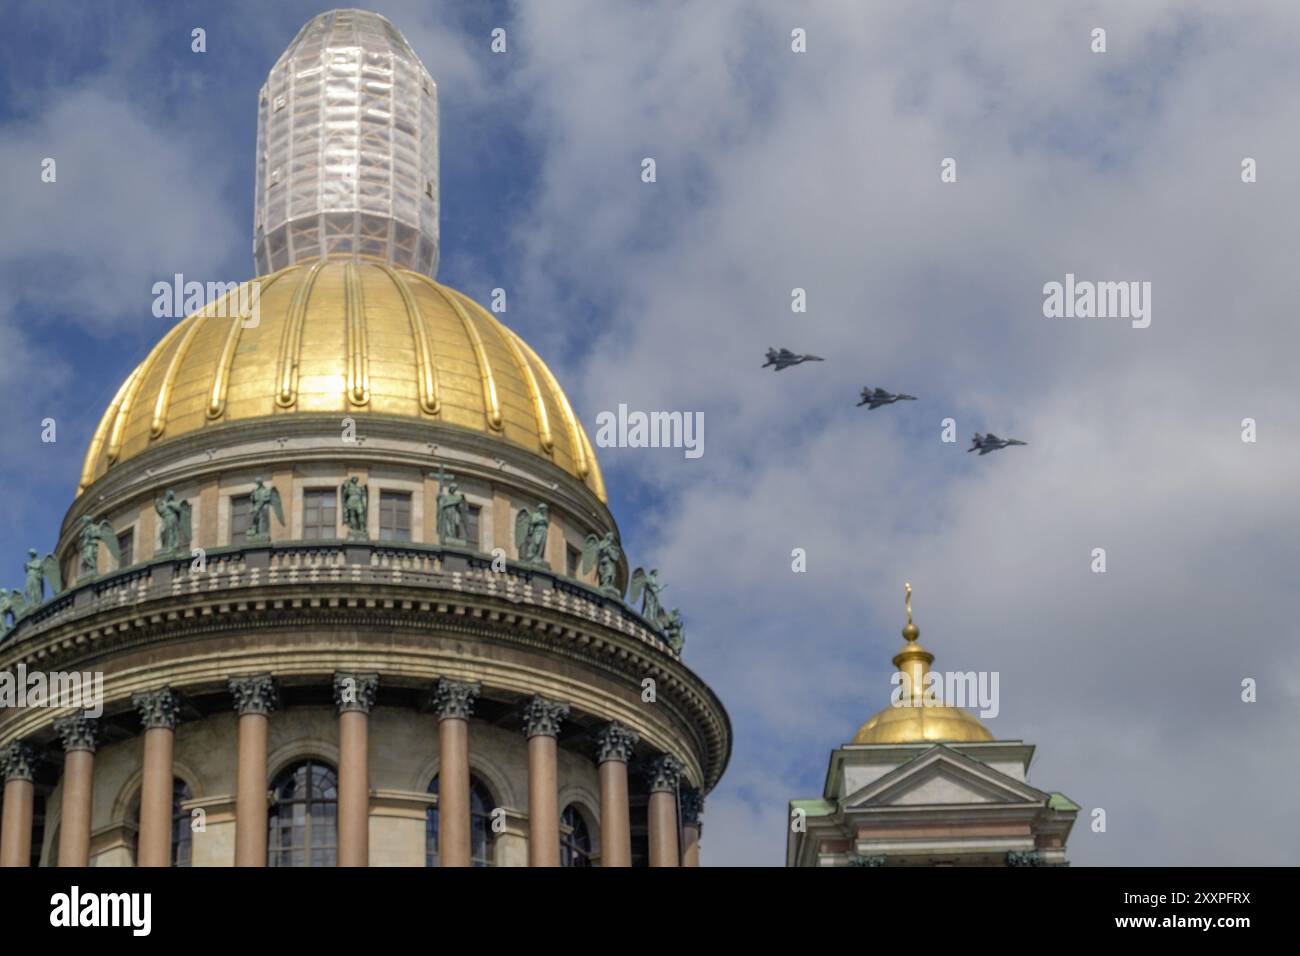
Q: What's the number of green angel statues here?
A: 11